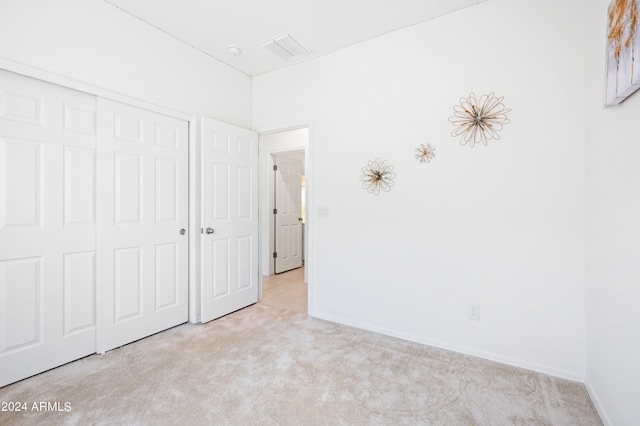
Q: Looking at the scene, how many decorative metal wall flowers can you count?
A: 3